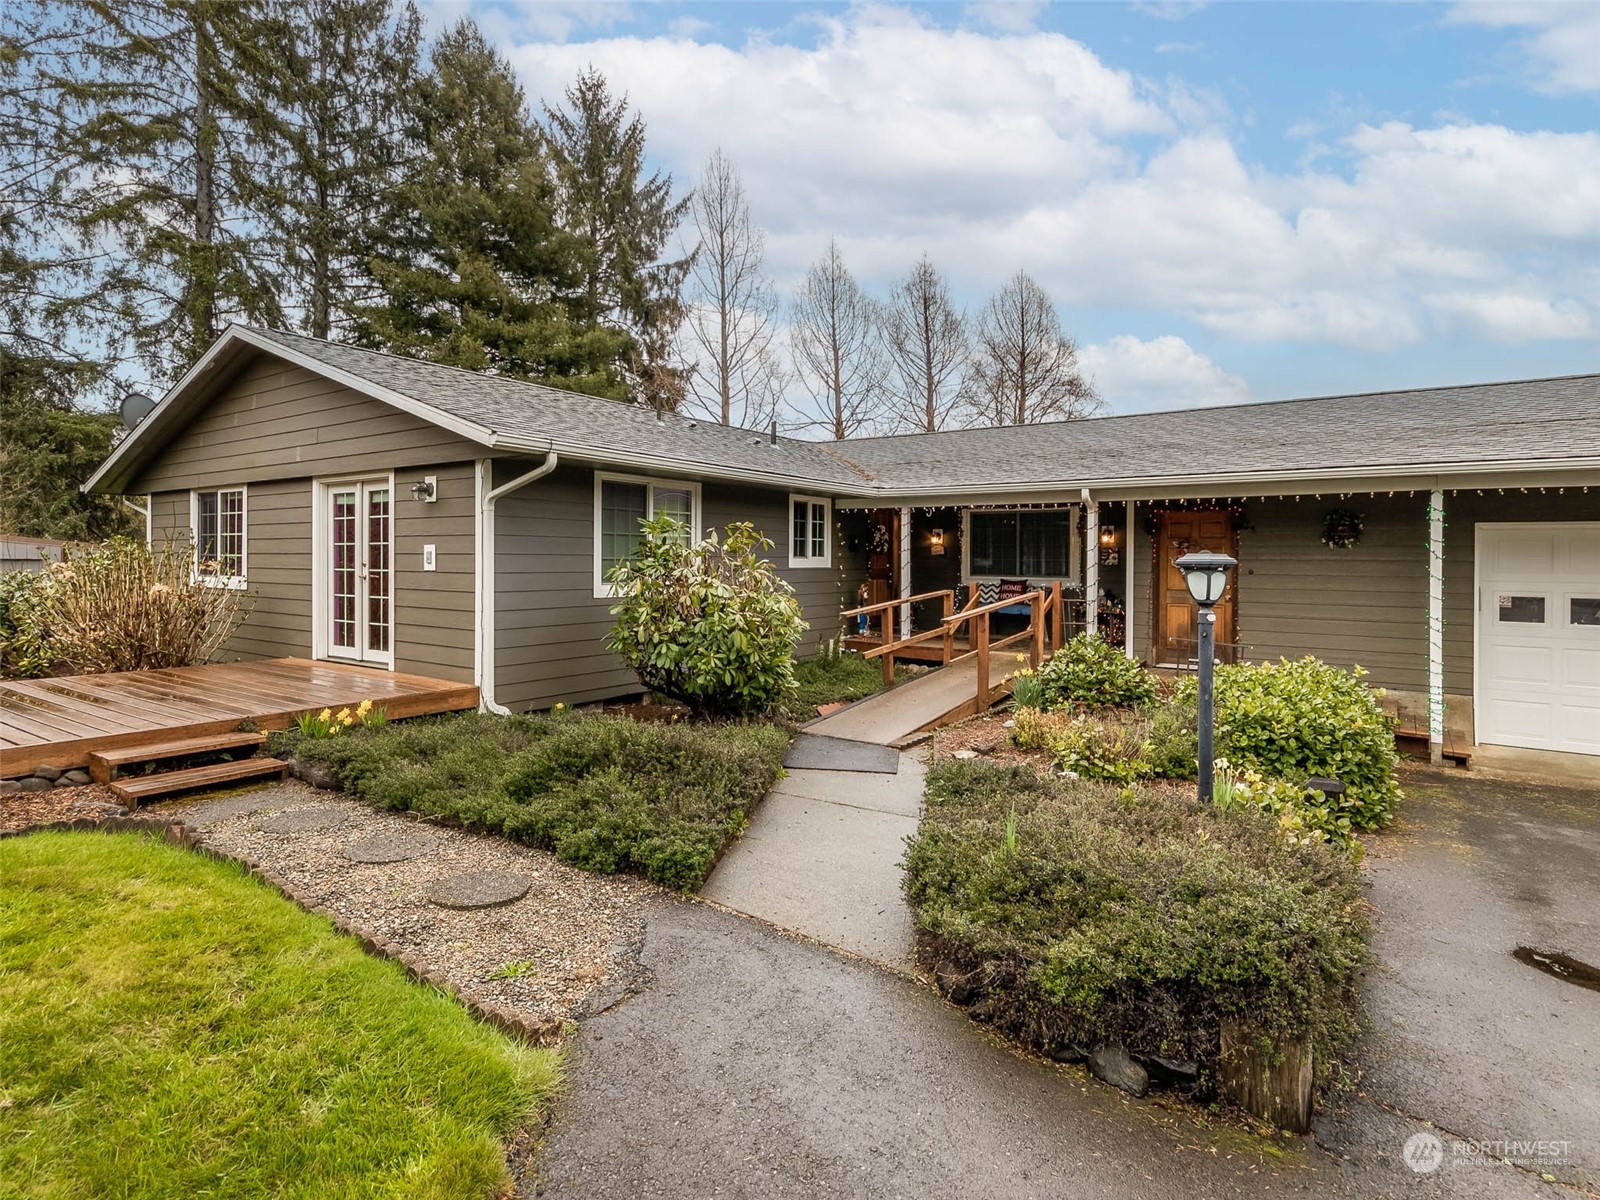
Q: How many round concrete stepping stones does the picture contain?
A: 3